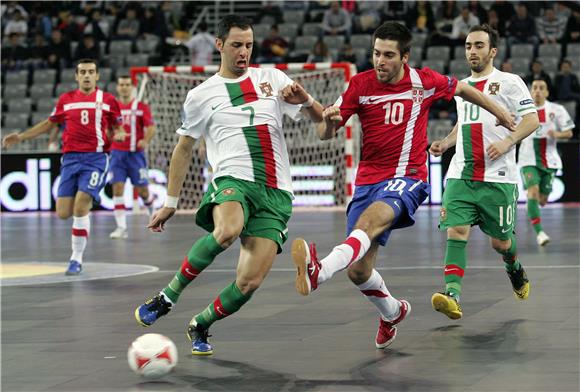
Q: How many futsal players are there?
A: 6